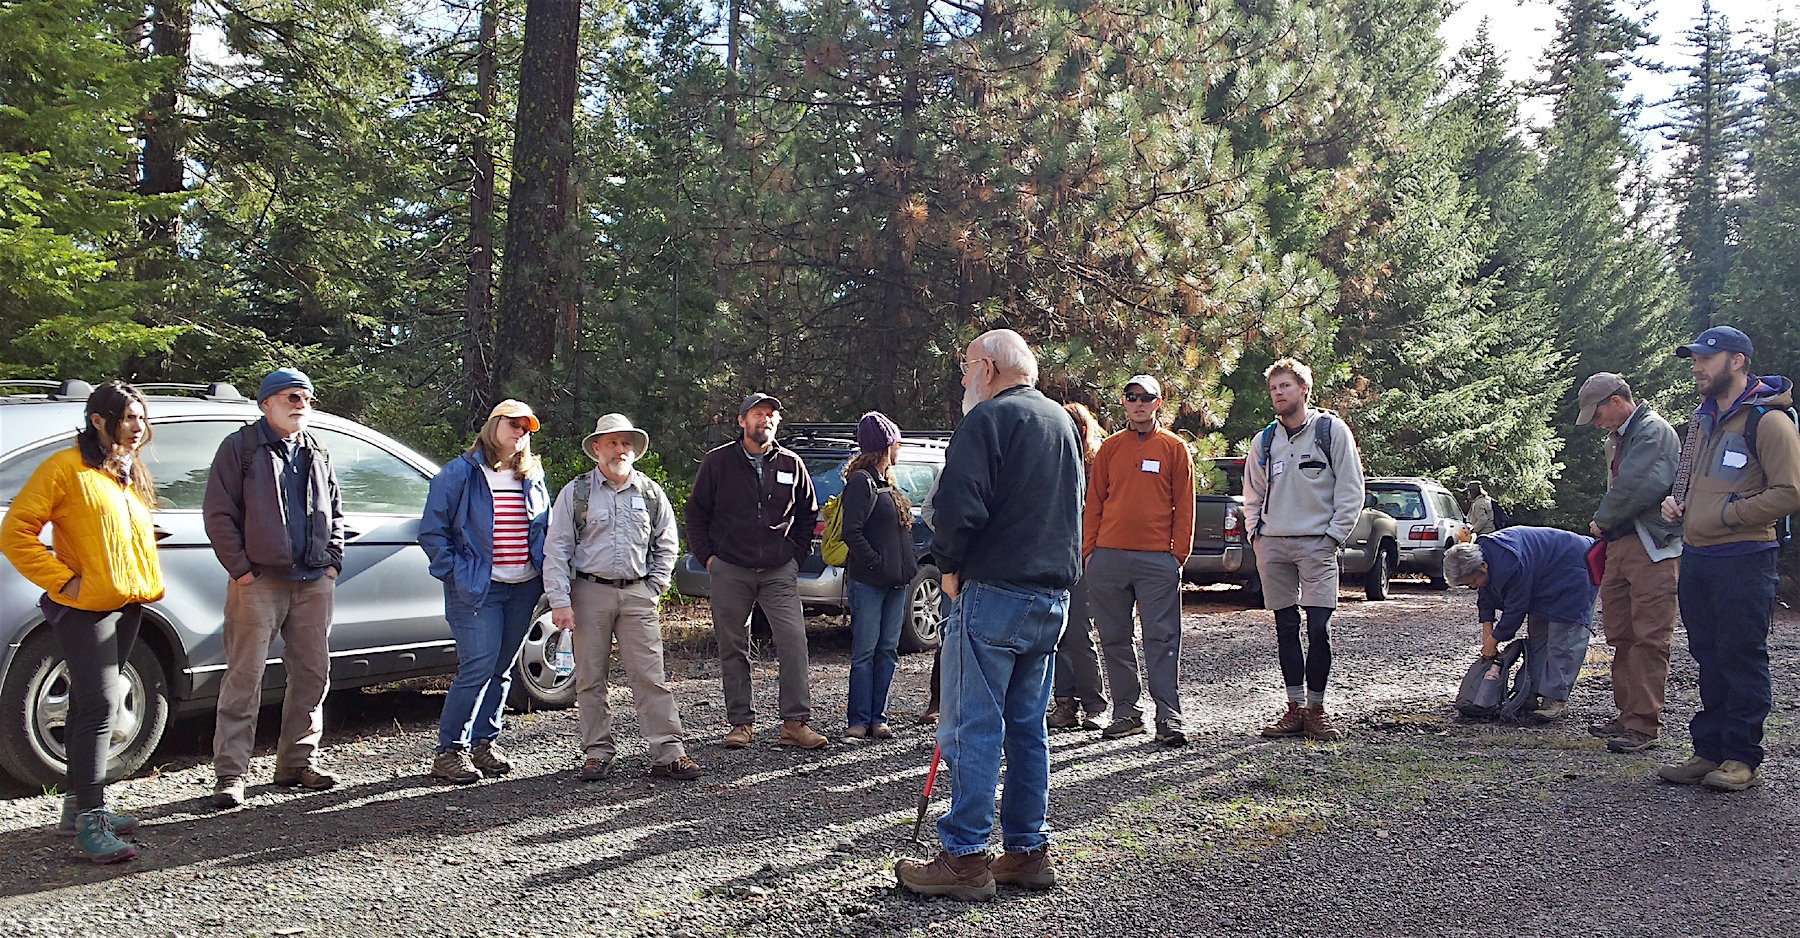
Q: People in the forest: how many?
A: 15